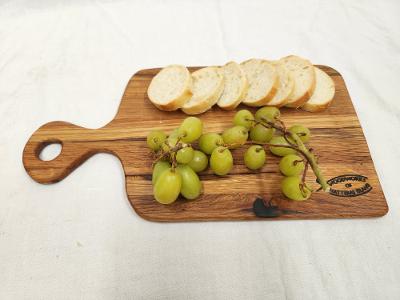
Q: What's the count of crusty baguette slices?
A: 7